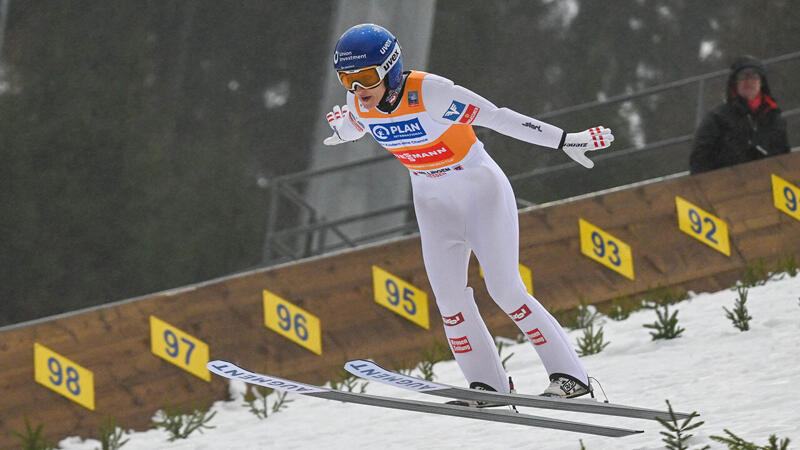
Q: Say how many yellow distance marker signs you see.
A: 8